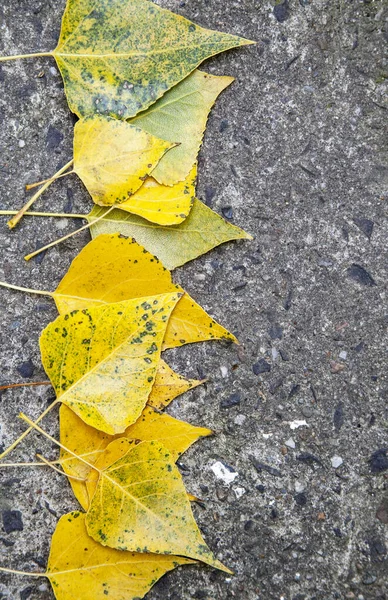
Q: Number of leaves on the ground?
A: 12